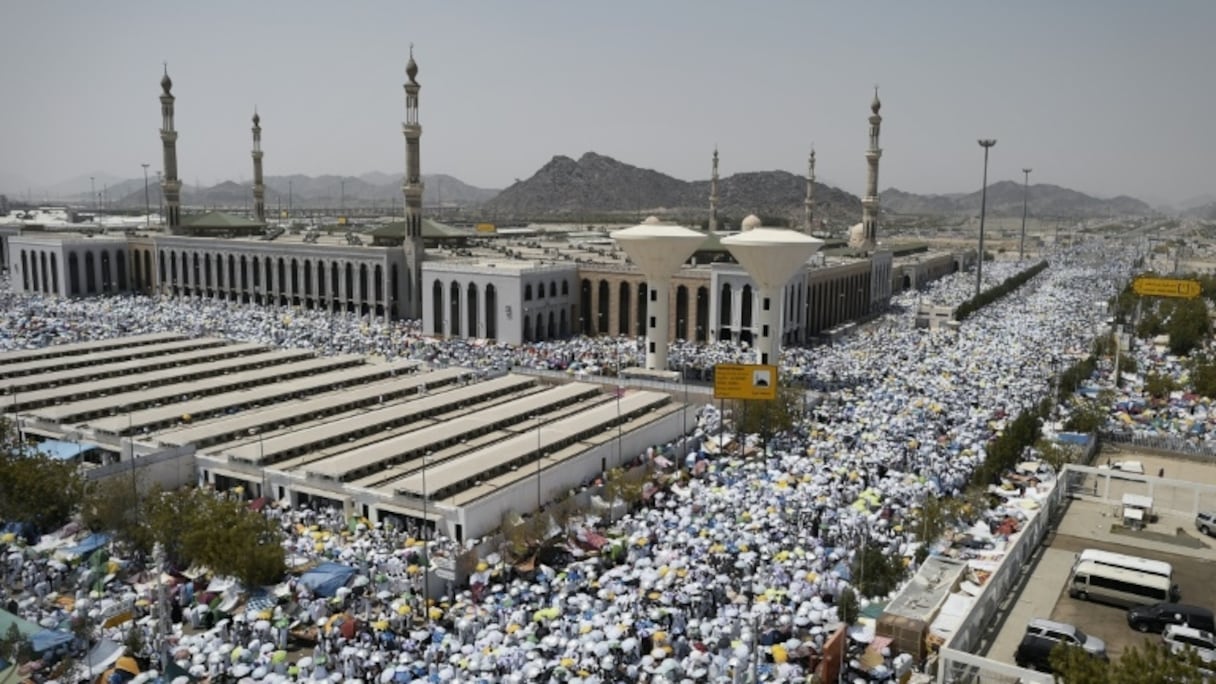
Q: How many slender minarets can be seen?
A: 6